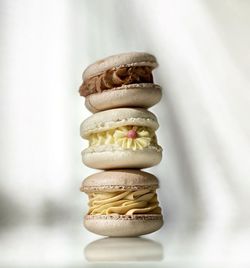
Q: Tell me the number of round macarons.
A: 3